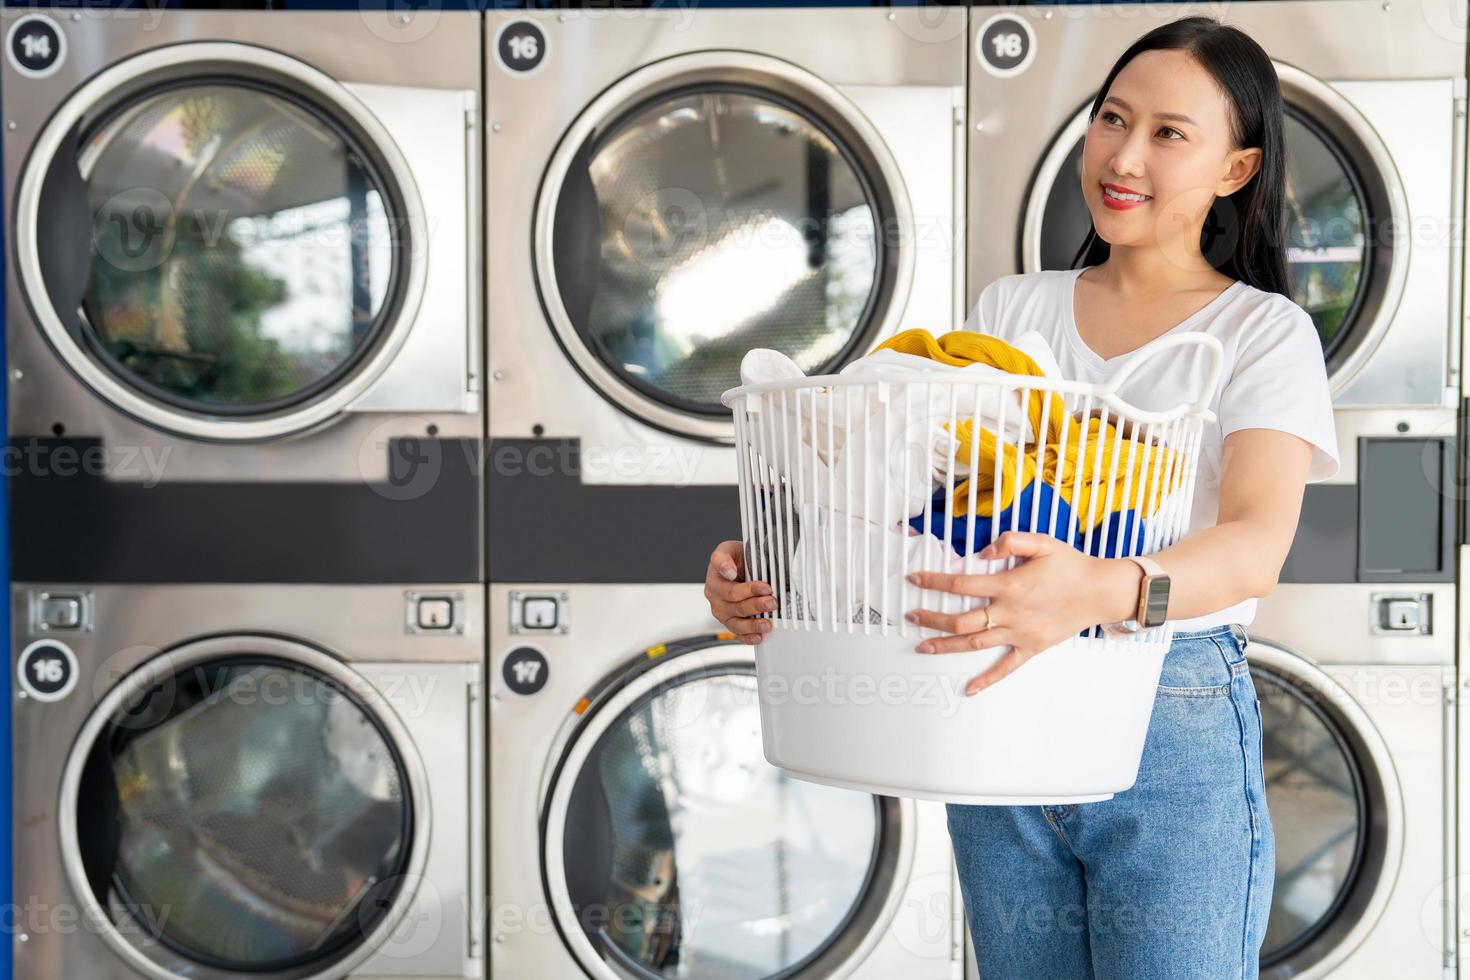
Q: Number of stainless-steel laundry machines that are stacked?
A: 6